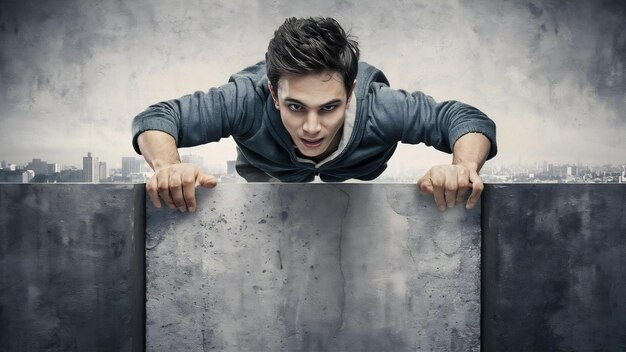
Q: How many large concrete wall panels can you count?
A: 3